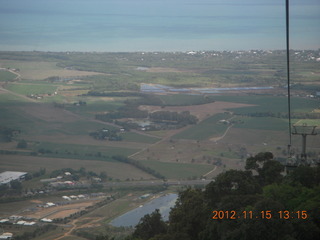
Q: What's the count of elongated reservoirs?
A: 2